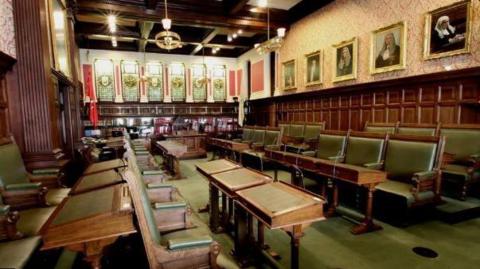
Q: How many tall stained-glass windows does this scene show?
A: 6